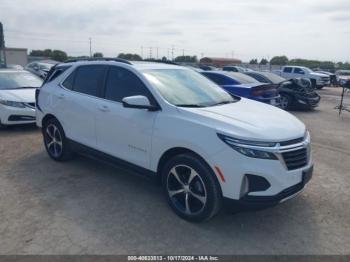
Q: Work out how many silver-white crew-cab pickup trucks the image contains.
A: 1